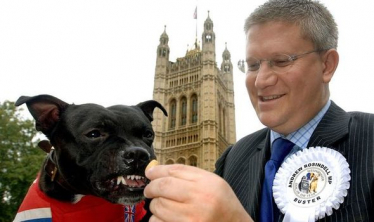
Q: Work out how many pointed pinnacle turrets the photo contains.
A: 3